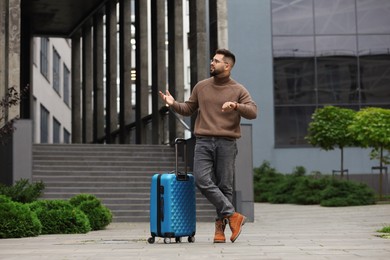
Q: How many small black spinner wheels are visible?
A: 4